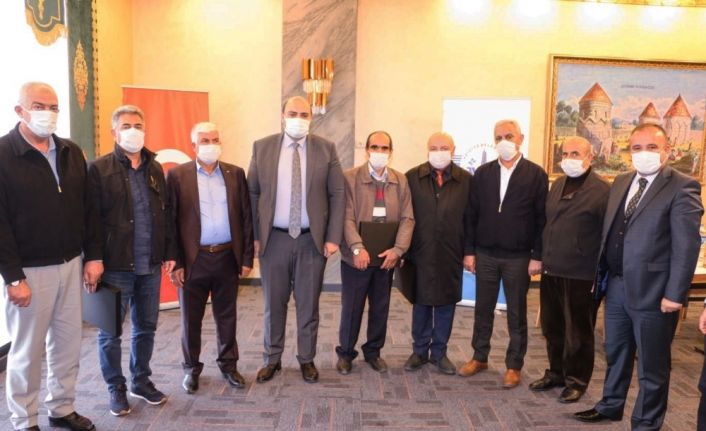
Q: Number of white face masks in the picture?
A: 9